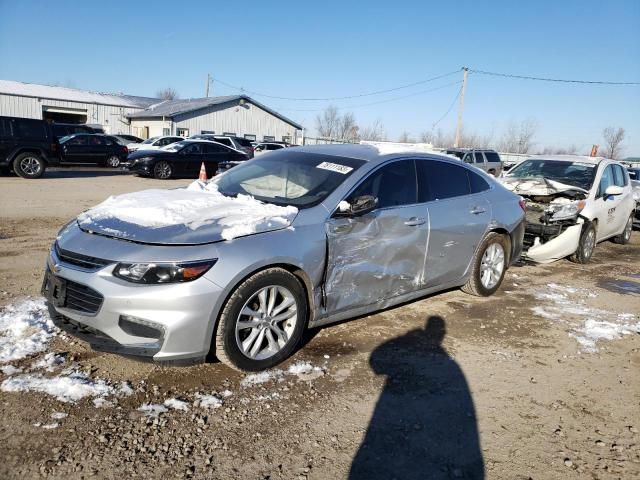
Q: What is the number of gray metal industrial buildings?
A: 2